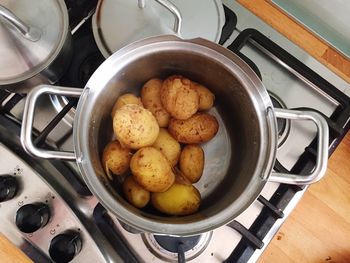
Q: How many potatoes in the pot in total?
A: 12